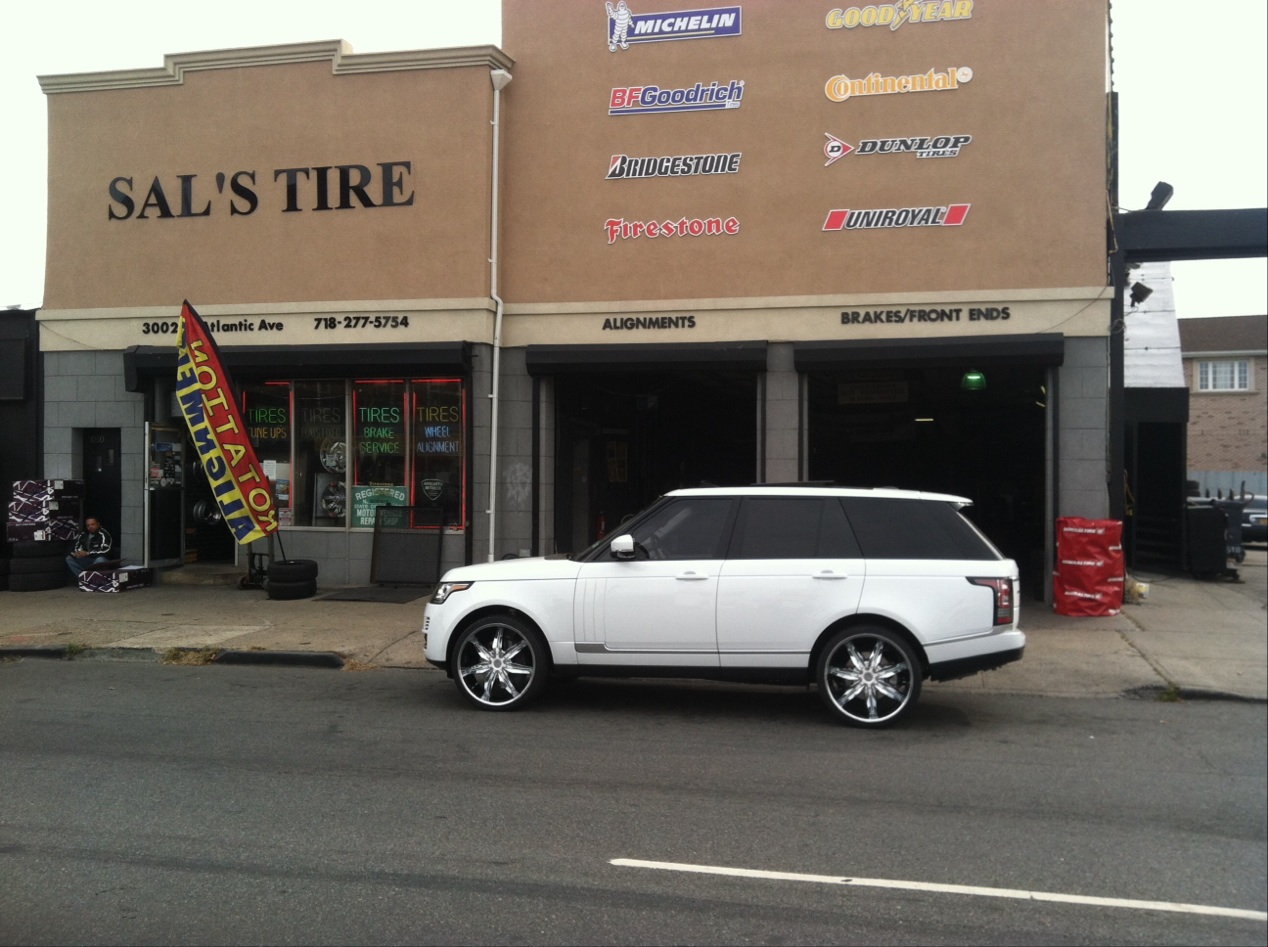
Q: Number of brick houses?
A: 1